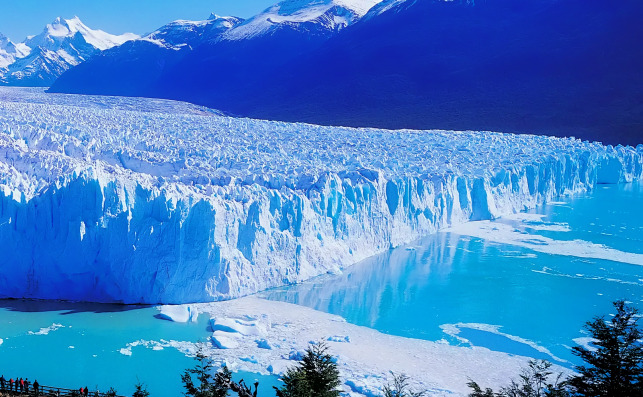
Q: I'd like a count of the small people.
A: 8